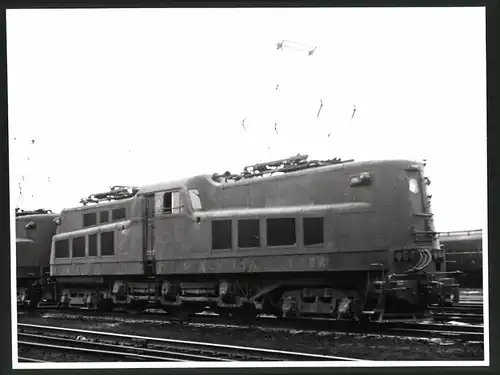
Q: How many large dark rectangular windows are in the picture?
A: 4